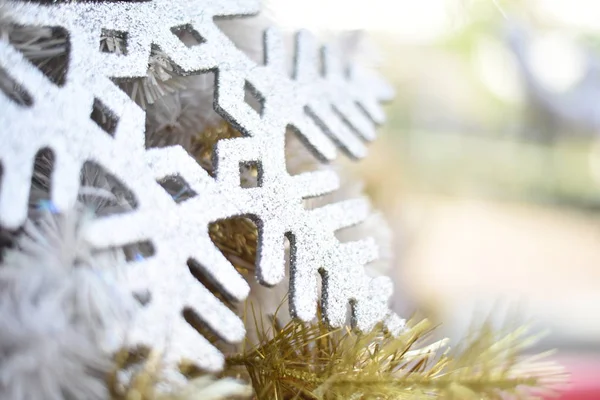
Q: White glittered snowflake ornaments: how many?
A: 1